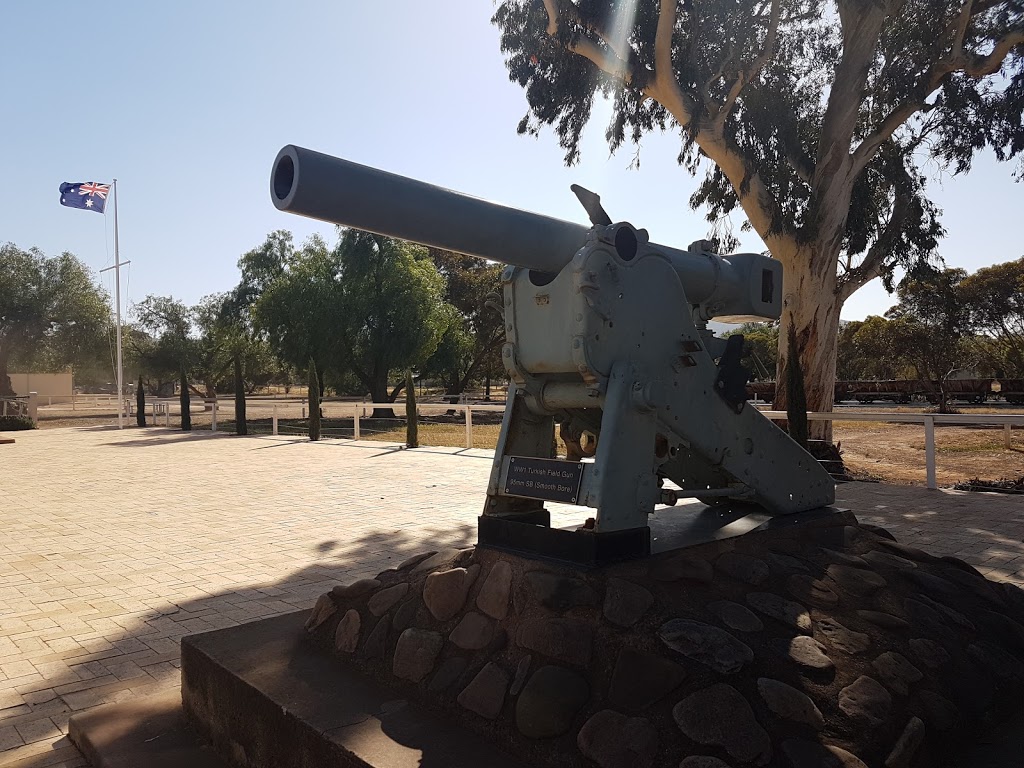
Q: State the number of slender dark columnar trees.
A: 6